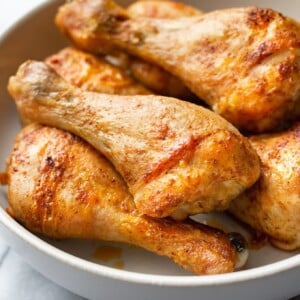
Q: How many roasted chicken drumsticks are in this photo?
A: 6